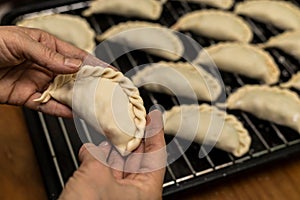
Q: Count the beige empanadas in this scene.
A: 13